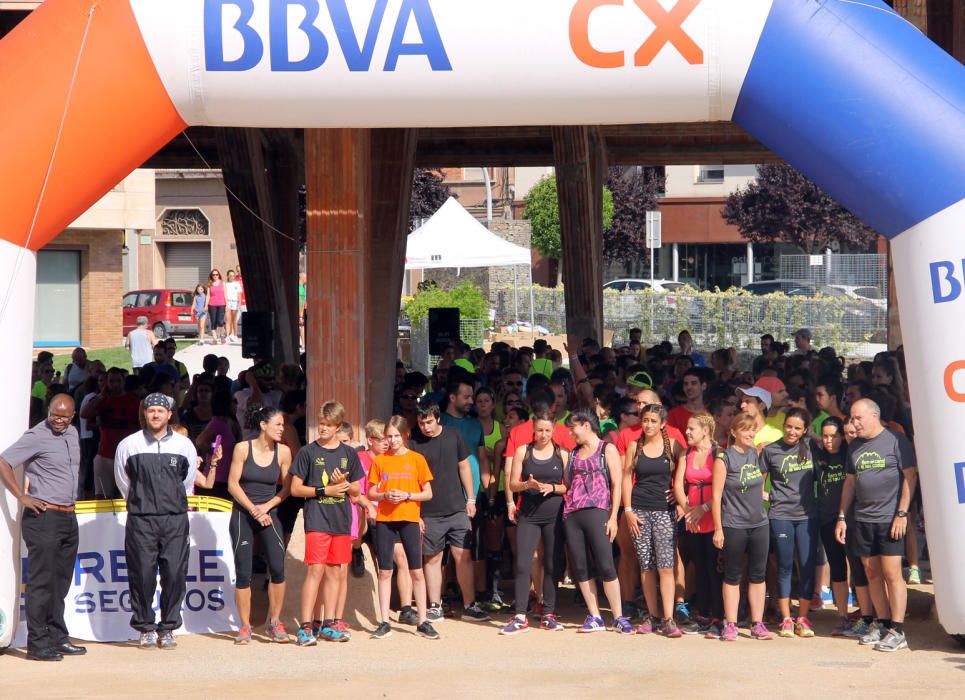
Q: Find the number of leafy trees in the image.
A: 4